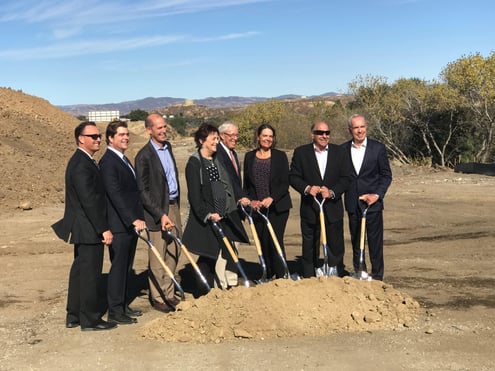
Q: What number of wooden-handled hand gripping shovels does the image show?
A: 7